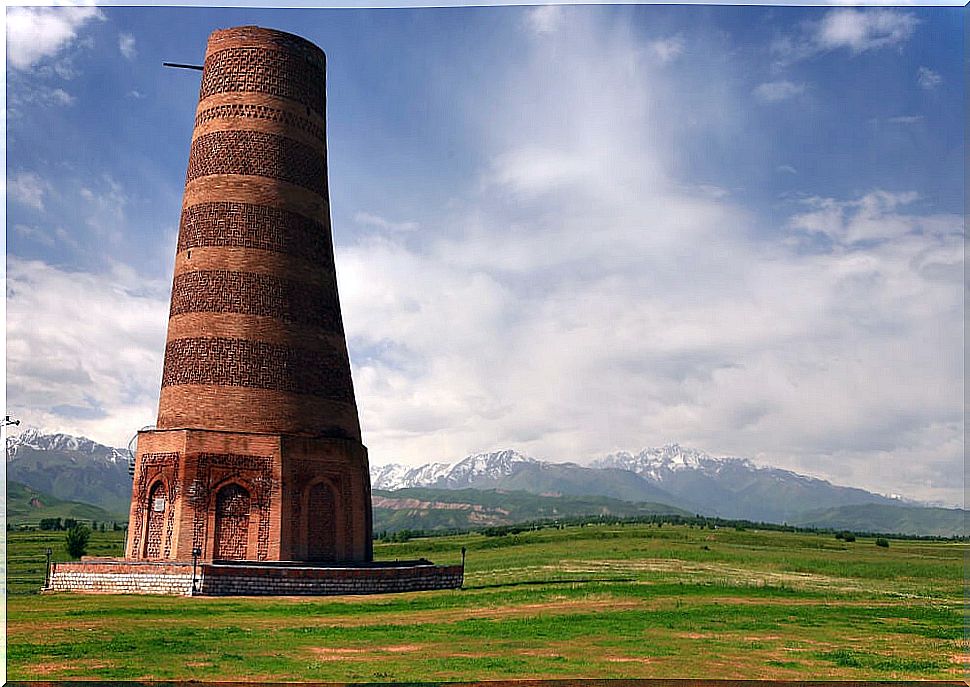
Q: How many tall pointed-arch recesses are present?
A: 3